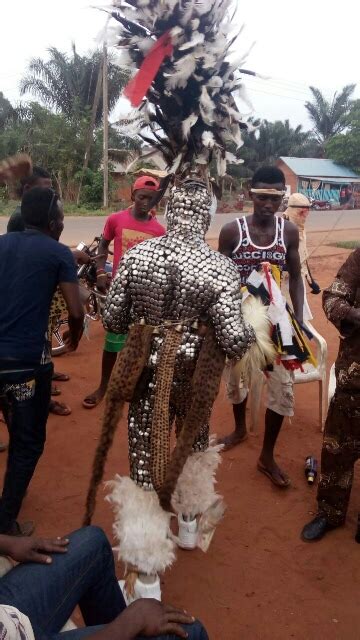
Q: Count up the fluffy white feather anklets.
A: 2